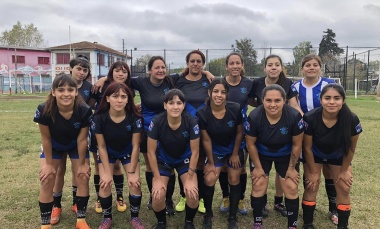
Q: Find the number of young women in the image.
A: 13